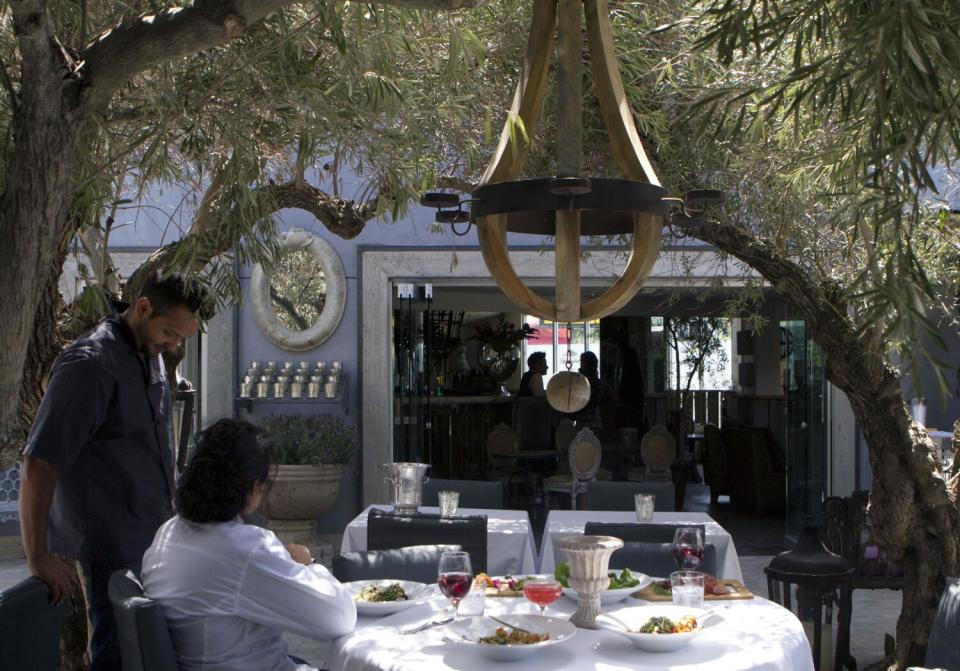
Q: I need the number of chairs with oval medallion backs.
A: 4